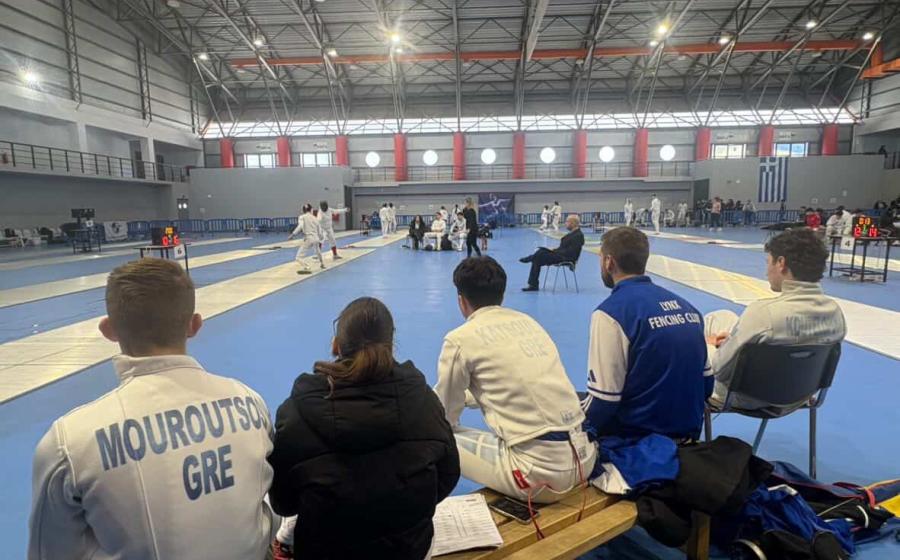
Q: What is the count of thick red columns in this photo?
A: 11